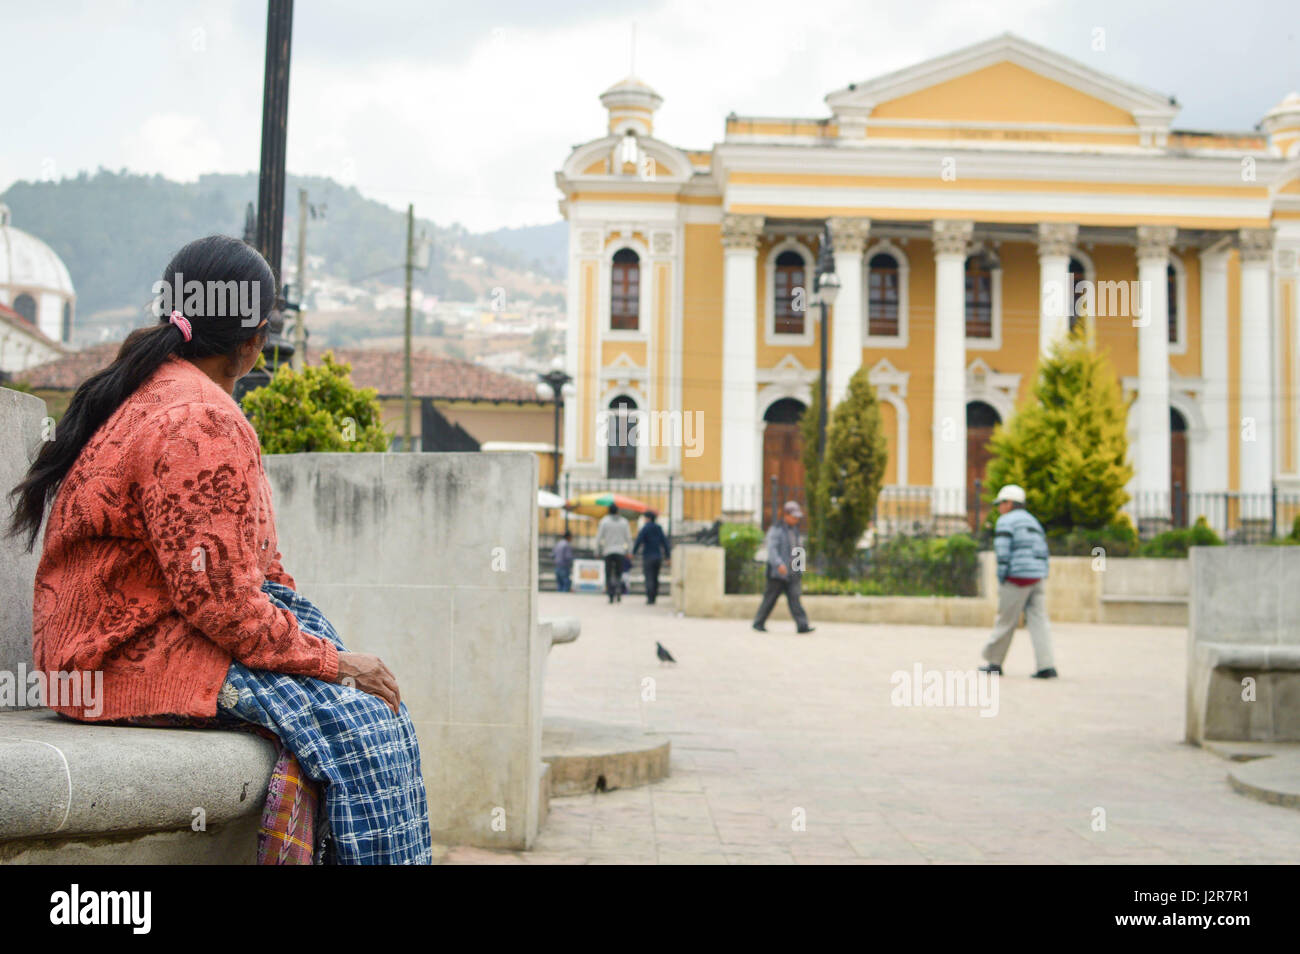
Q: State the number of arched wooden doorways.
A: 3